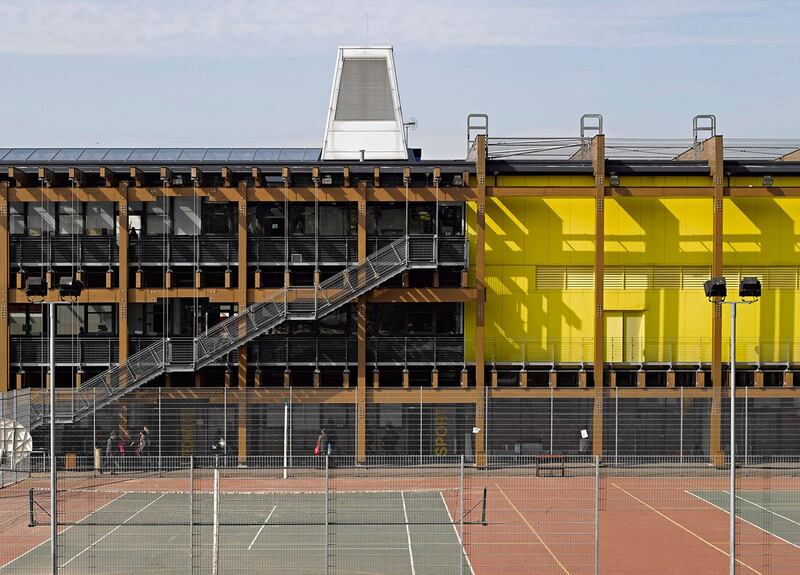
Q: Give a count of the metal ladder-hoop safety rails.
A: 3